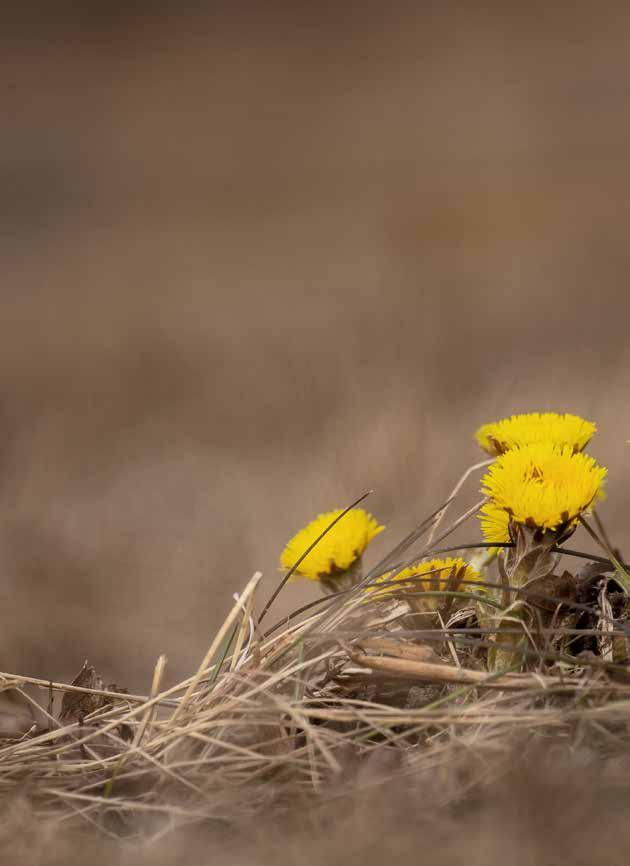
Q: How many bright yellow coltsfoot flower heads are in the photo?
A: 5